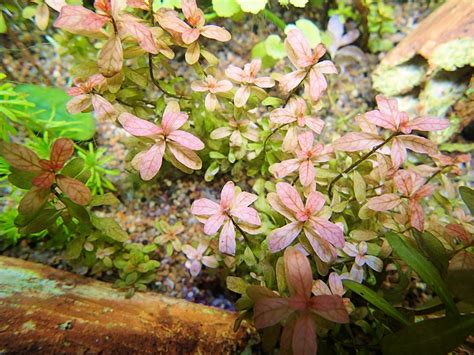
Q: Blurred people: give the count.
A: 0